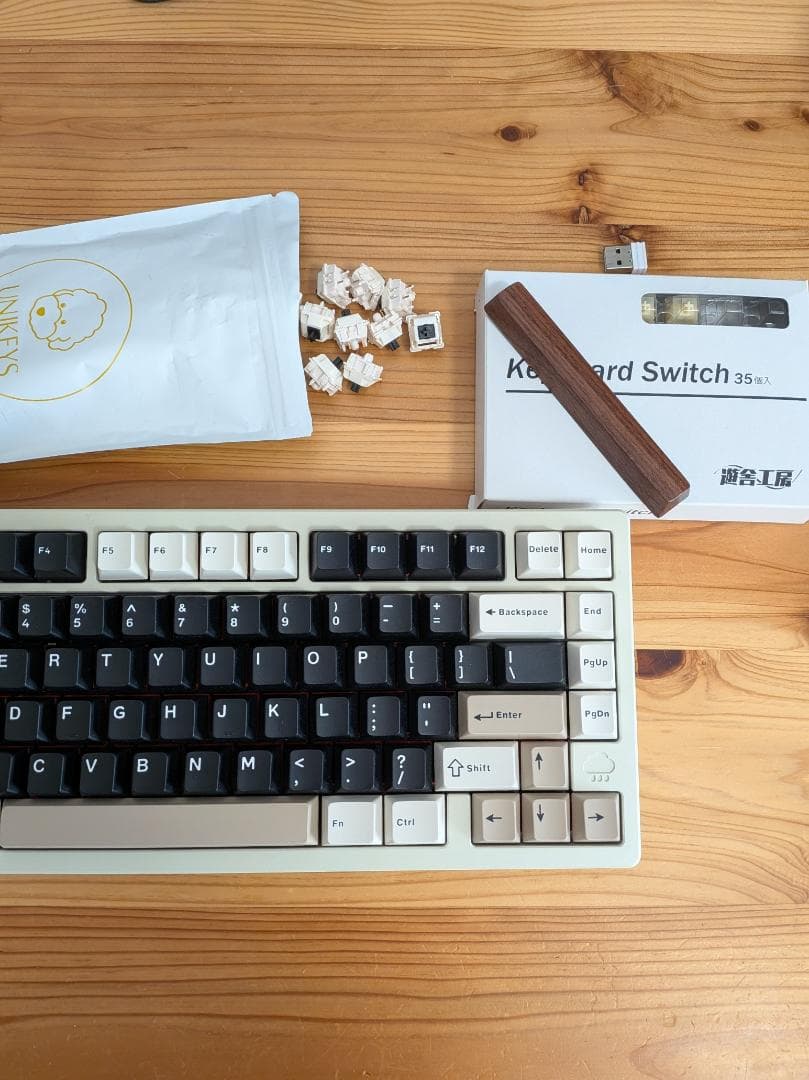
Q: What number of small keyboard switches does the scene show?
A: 9